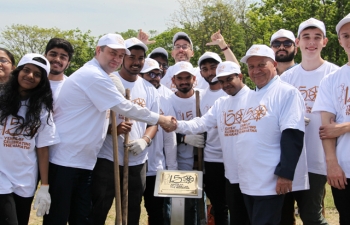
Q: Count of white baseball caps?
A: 13